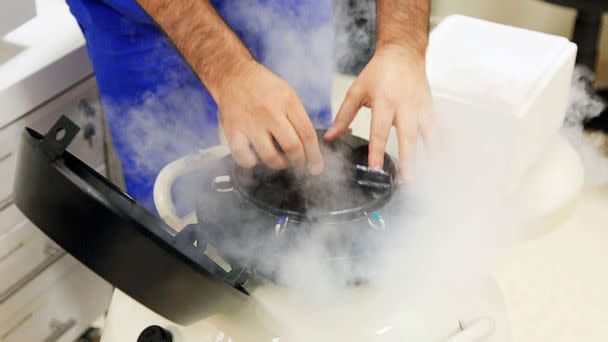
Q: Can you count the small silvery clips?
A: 3